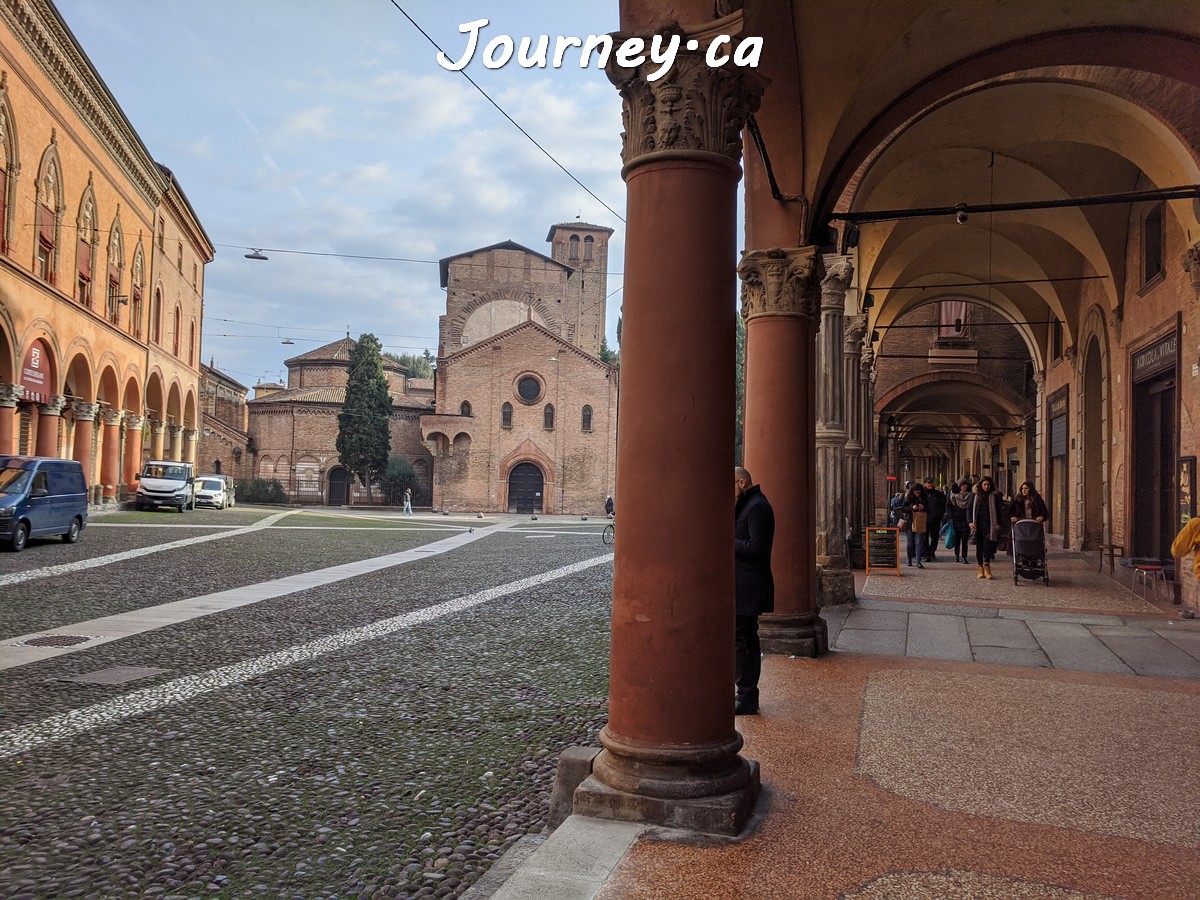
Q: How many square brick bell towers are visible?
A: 1